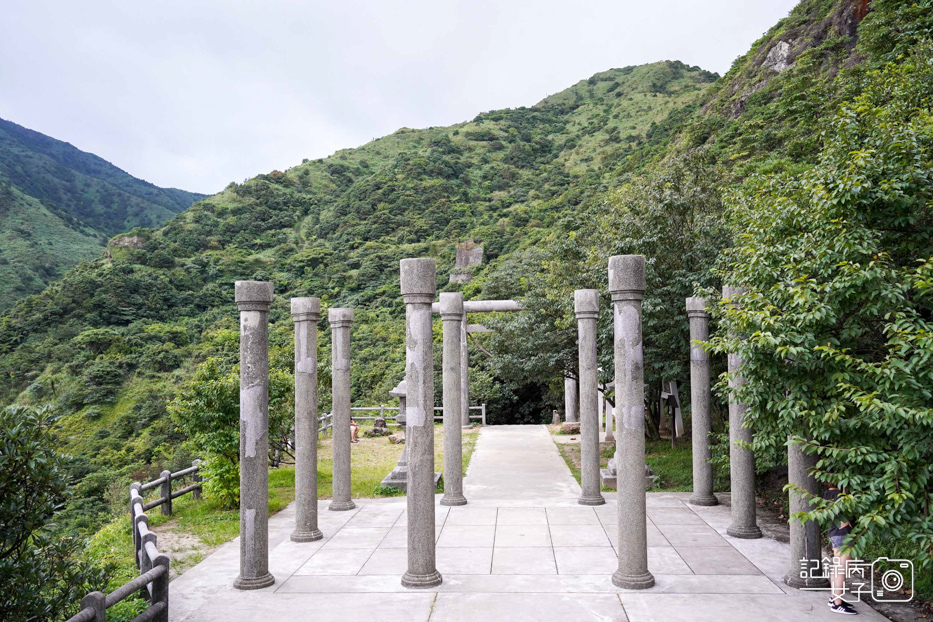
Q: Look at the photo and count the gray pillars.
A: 10